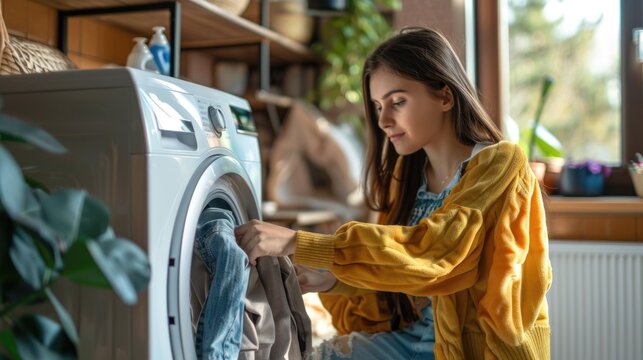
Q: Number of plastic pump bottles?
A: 2